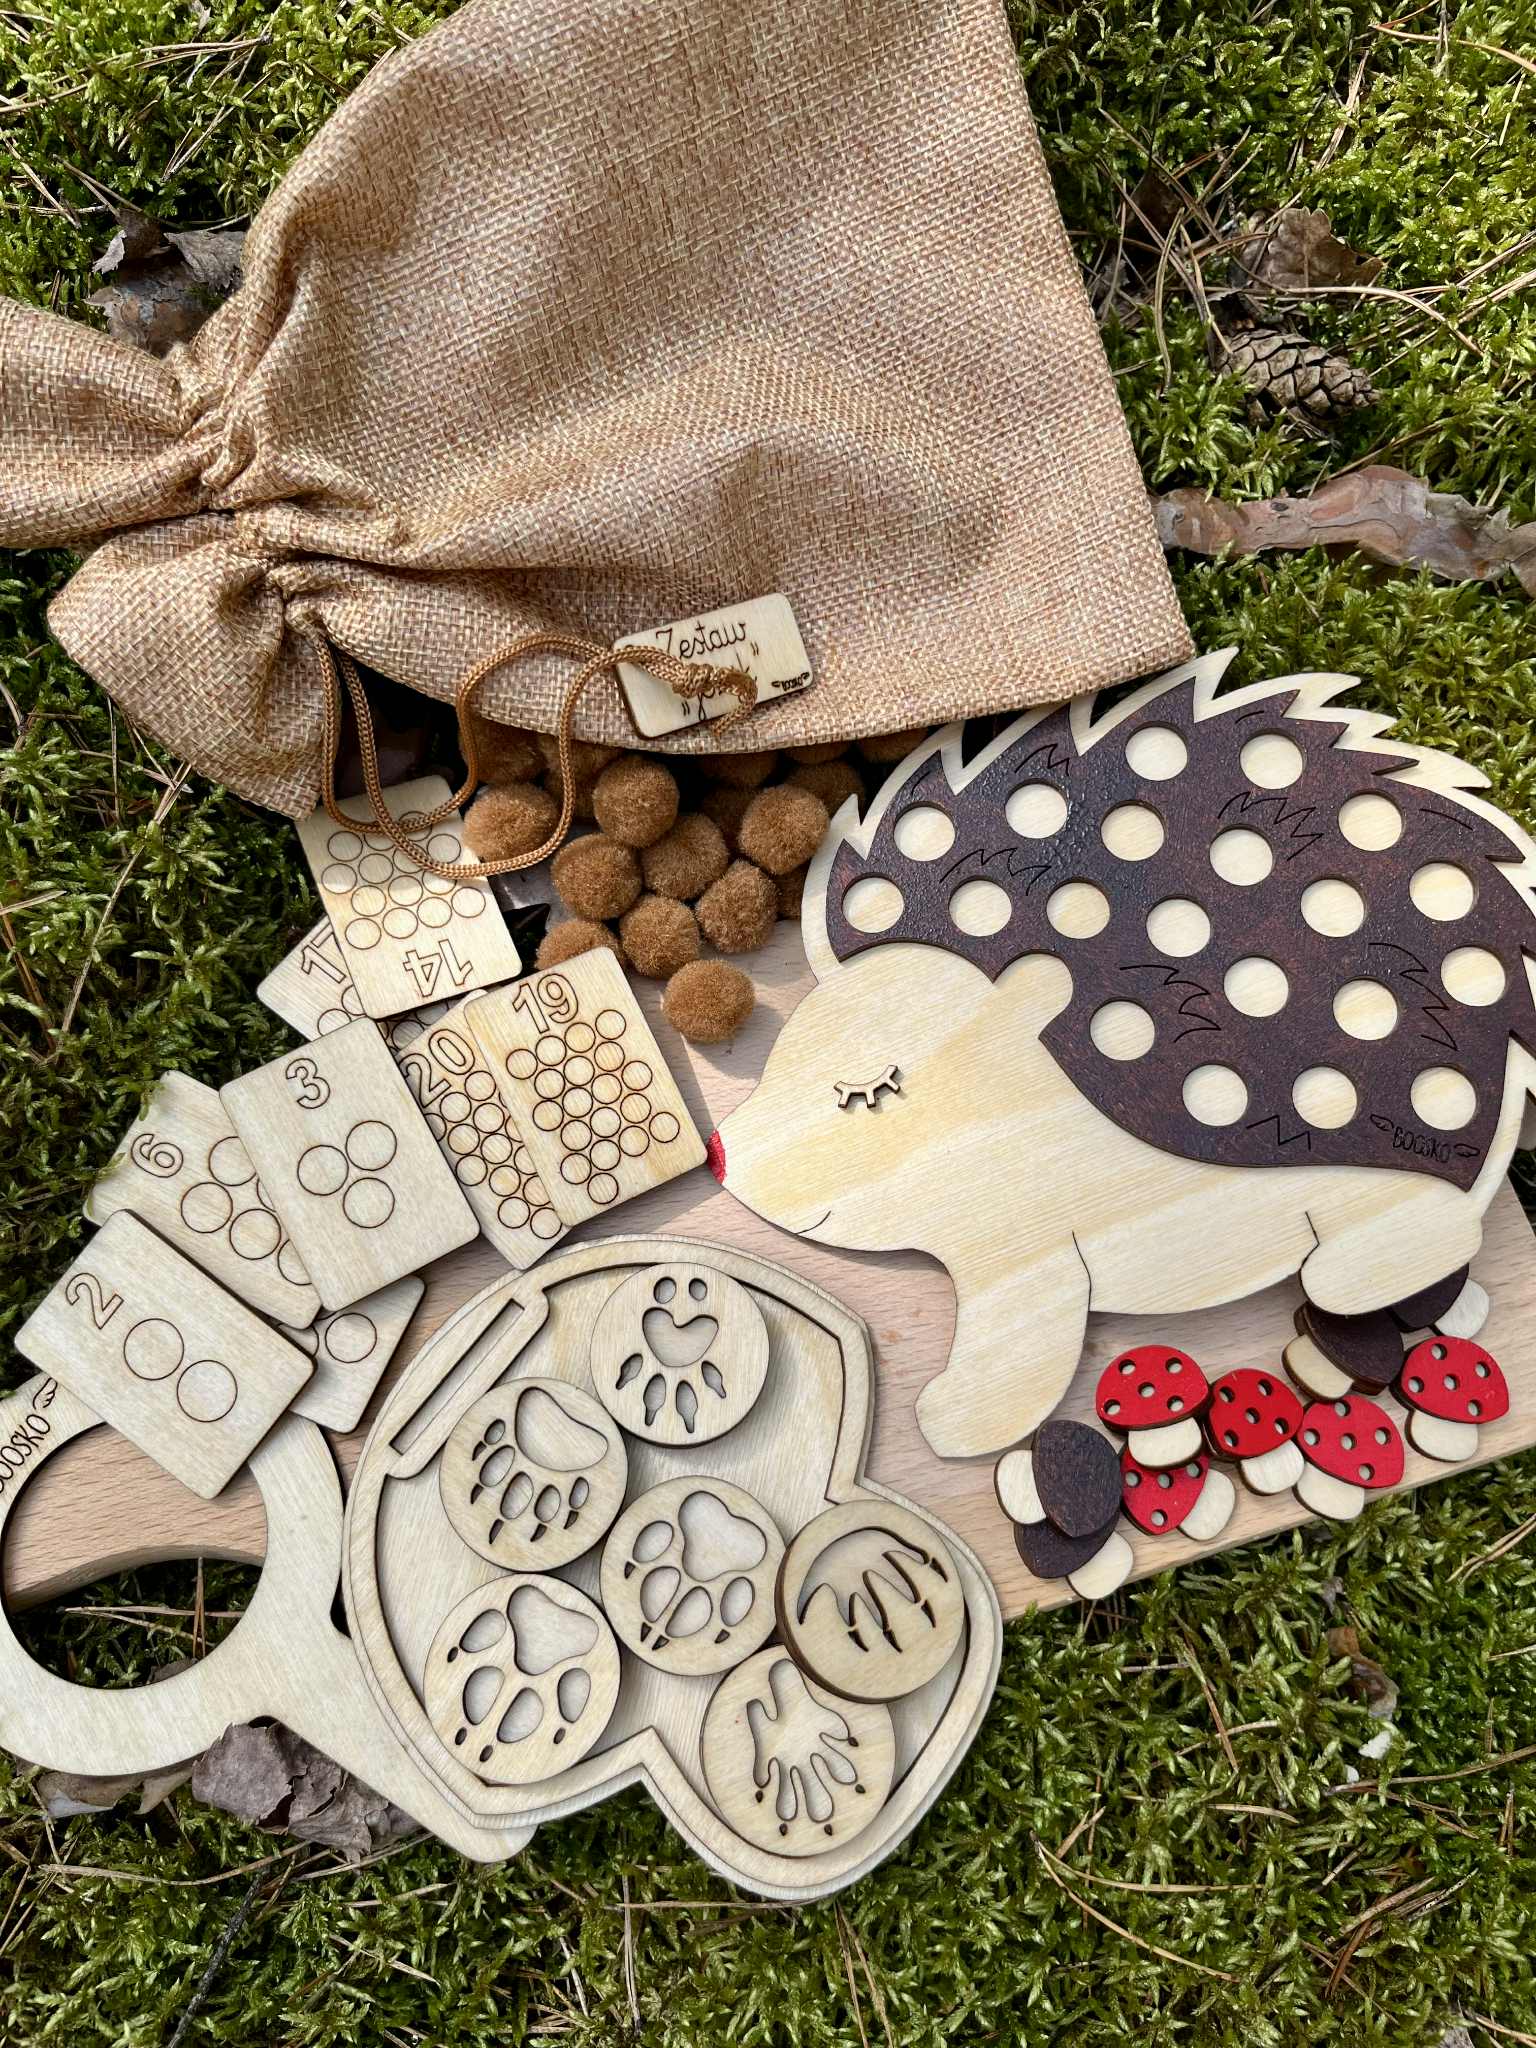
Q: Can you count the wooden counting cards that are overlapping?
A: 8